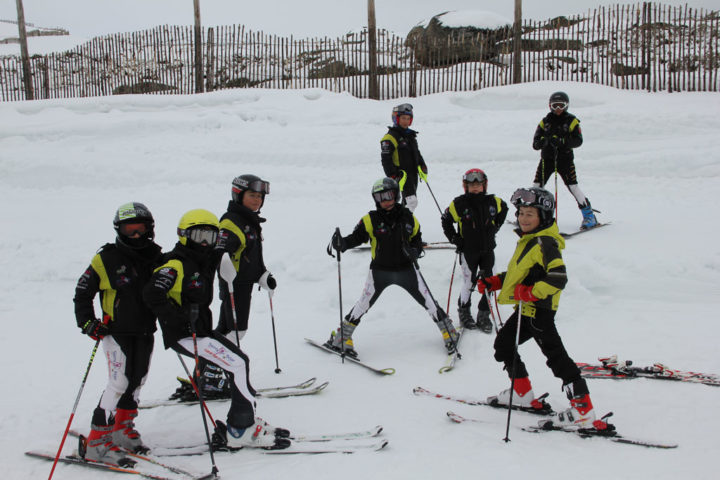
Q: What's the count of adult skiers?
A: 0